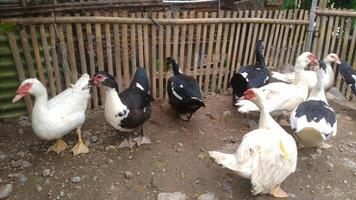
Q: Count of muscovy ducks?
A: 9